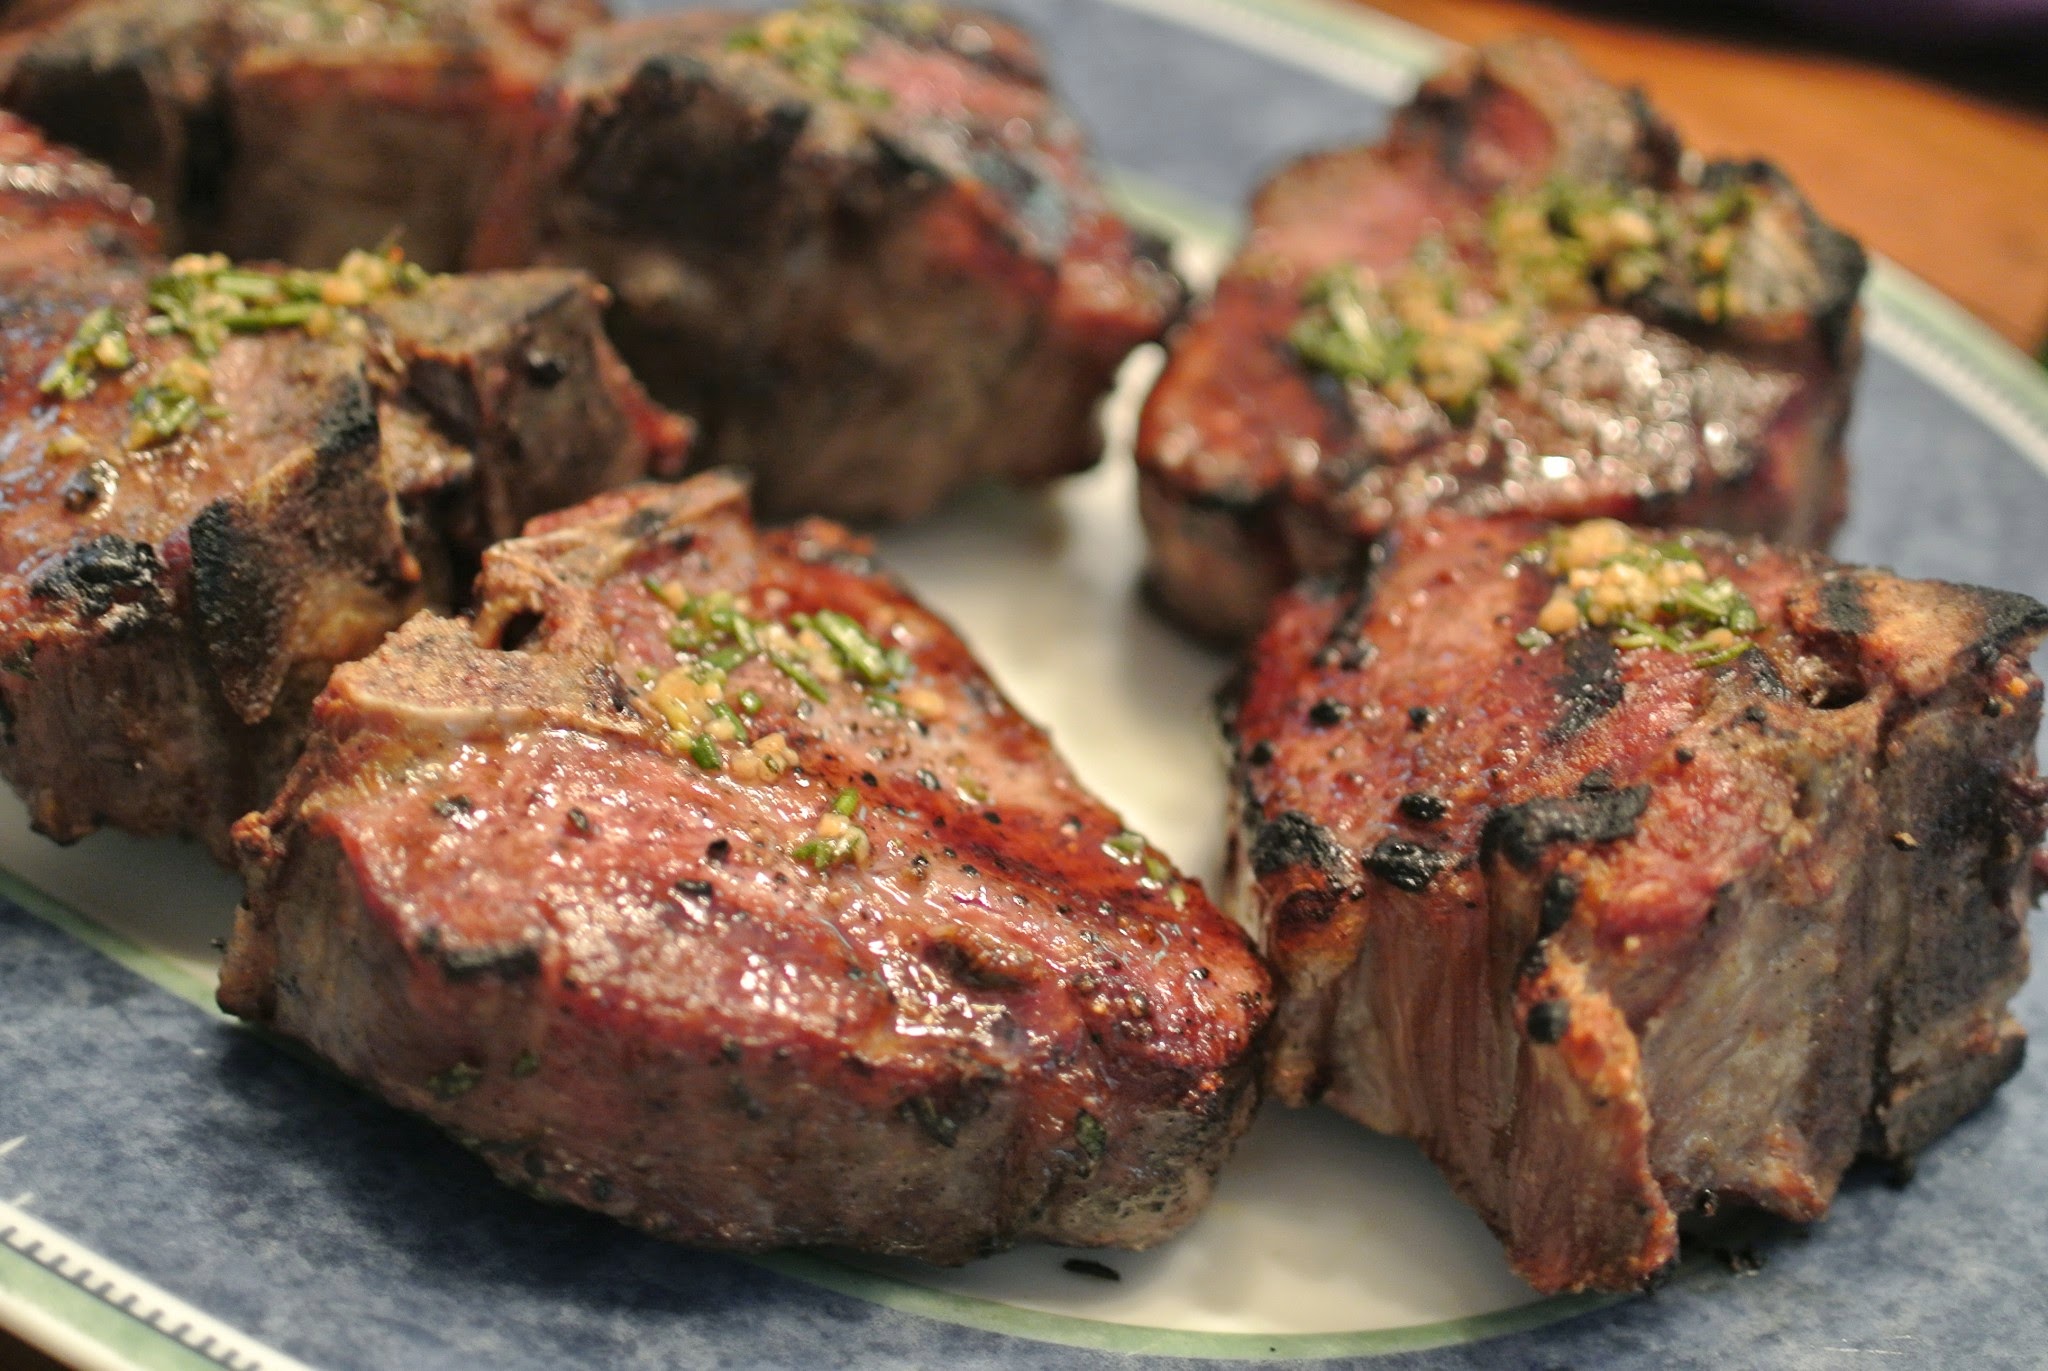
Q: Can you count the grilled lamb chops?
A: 6